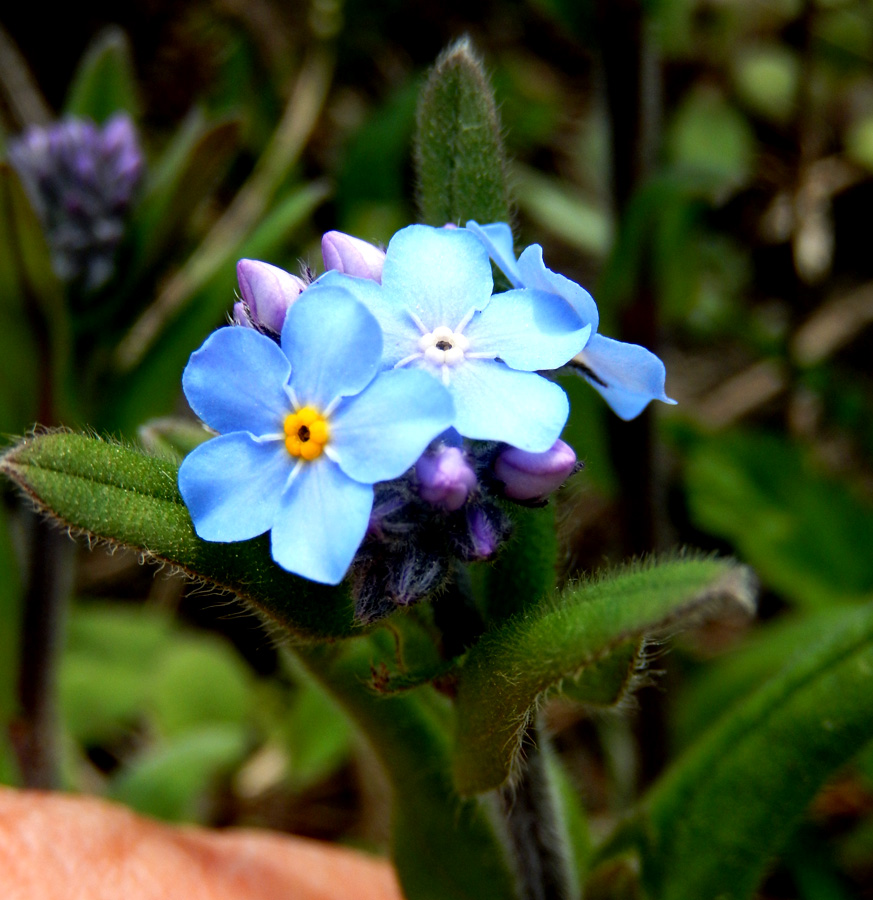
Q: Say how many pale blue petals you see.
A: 13